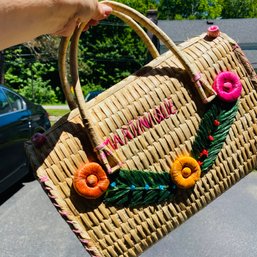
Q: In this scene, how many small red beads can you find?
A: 4